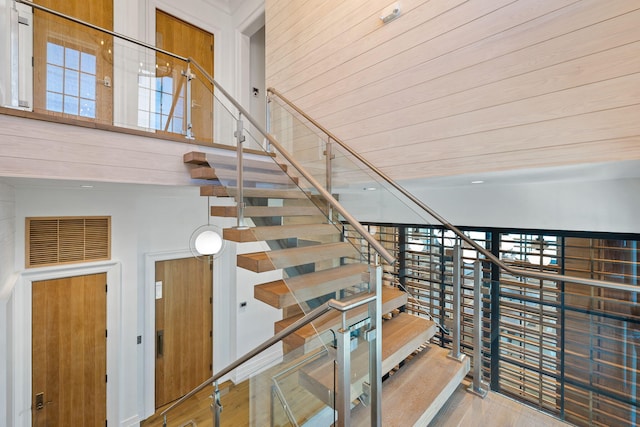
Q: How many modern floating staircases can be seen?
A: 1